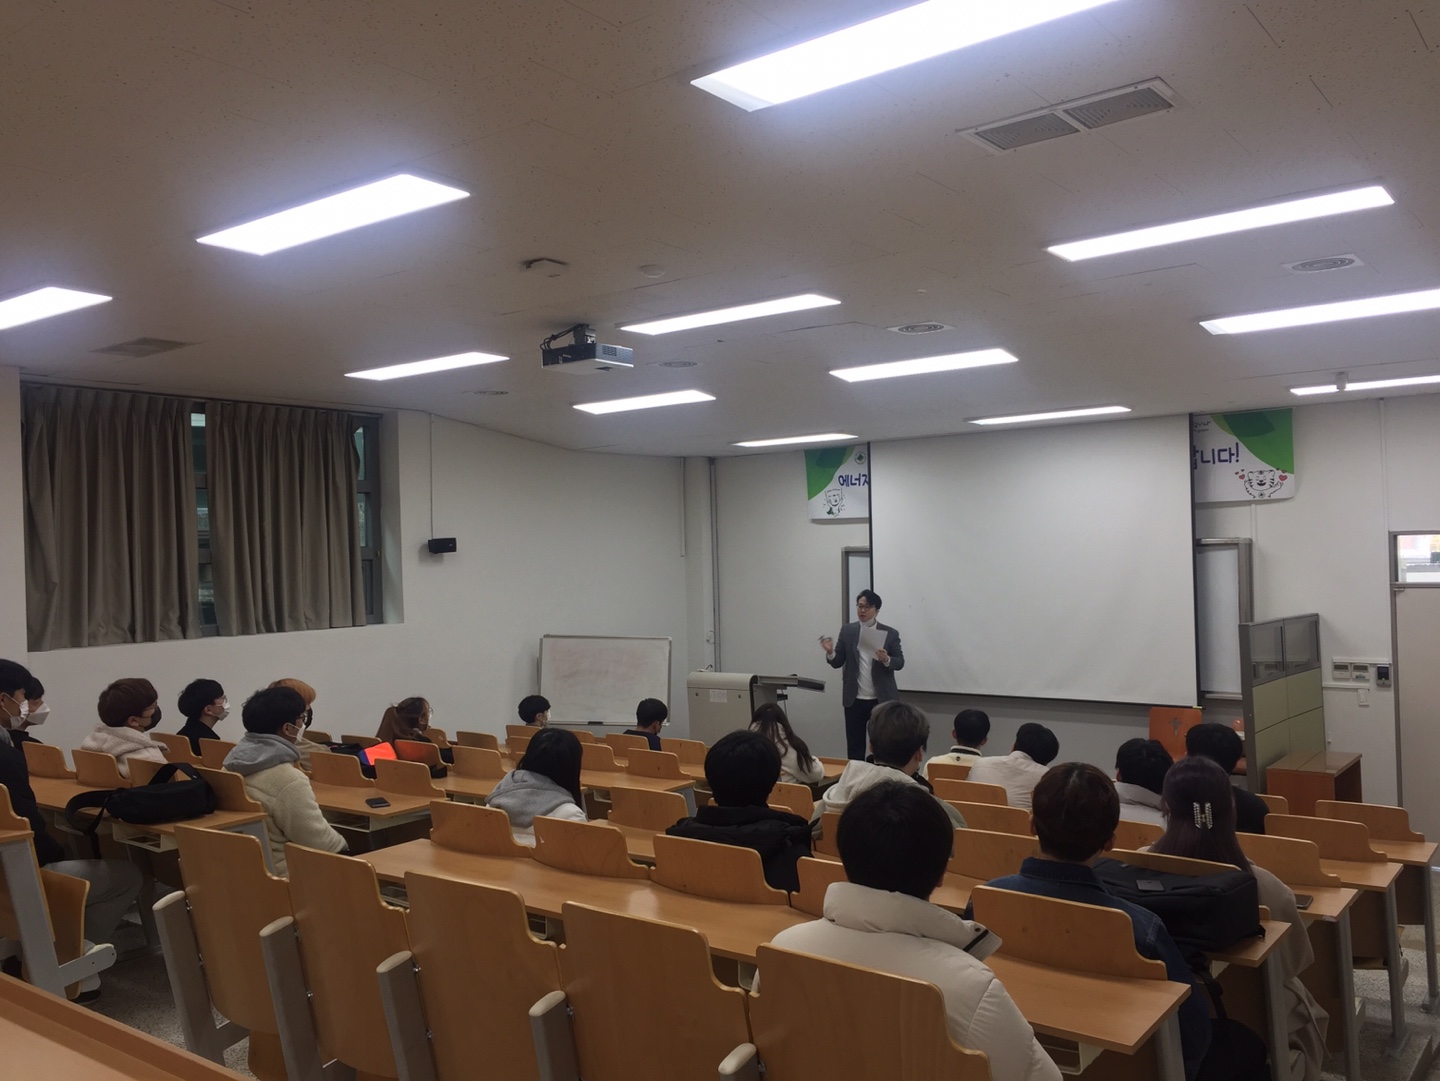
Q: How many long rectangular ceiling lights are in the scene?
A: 12